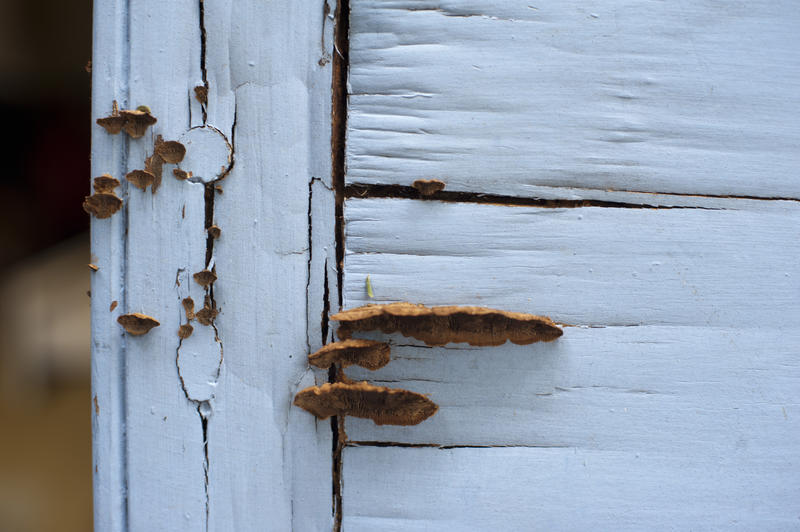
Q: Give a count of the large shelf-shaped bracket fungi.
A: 3